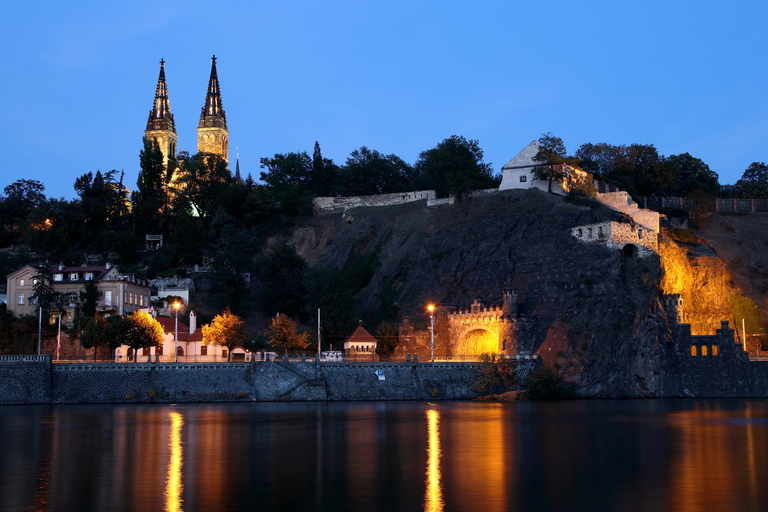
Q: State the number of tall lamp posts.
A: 2